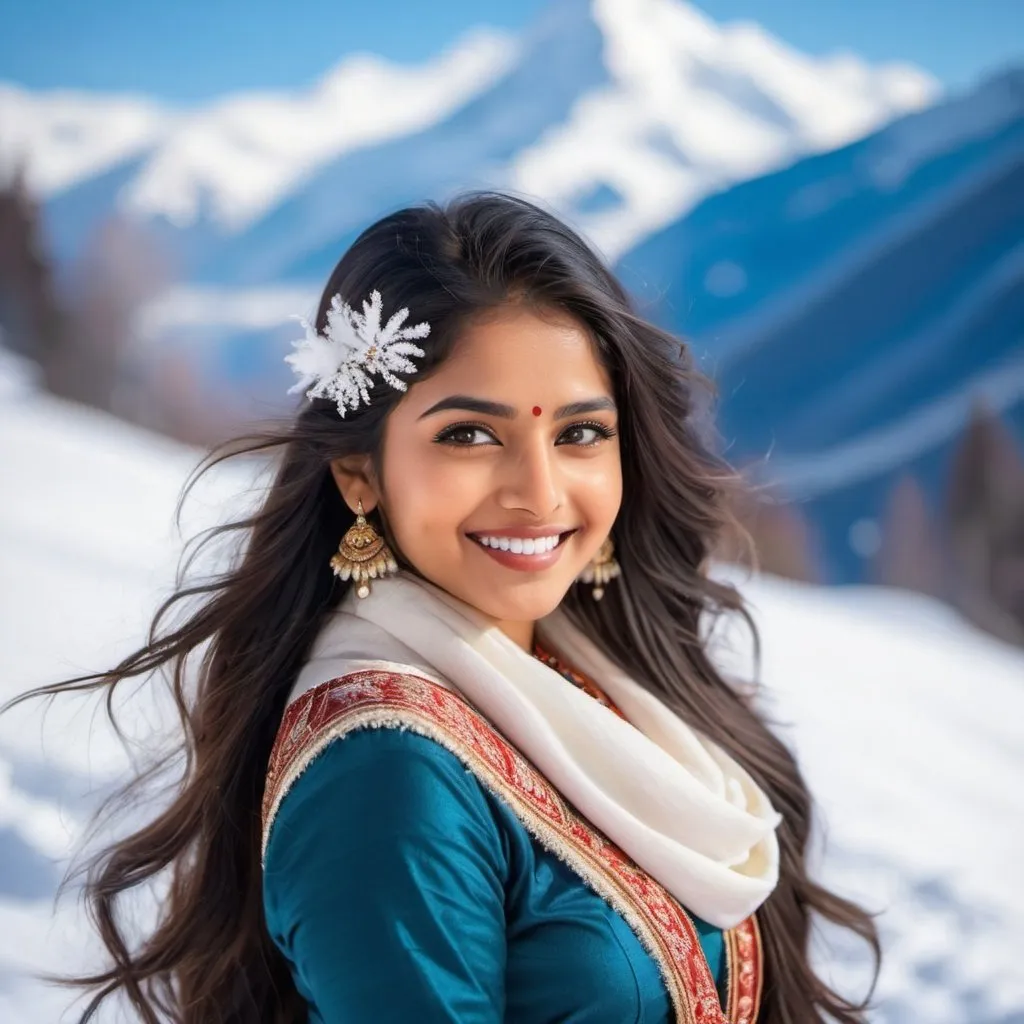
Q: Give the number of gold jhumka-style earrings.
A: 2